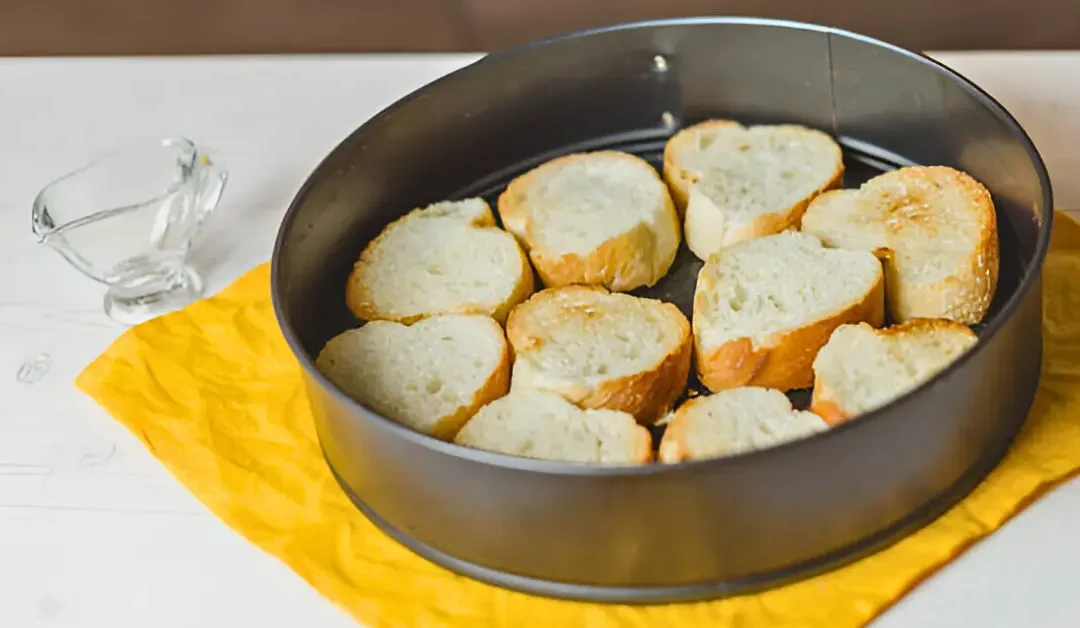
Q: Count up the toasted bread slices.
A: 10